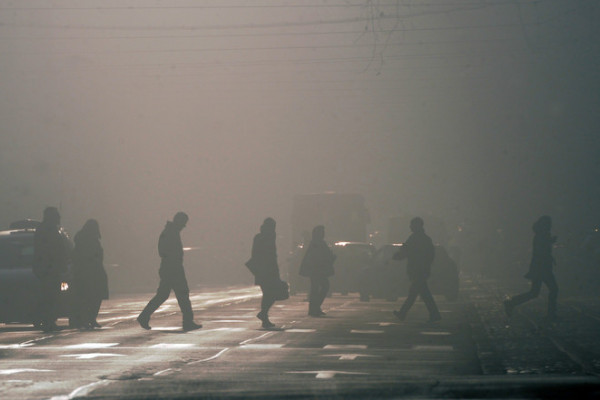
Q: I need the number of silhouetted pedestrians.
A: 7